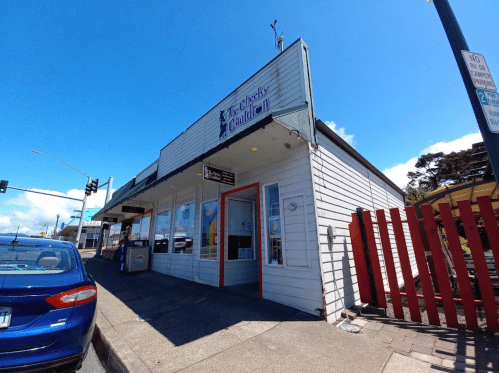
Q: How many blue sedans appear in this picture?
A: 1